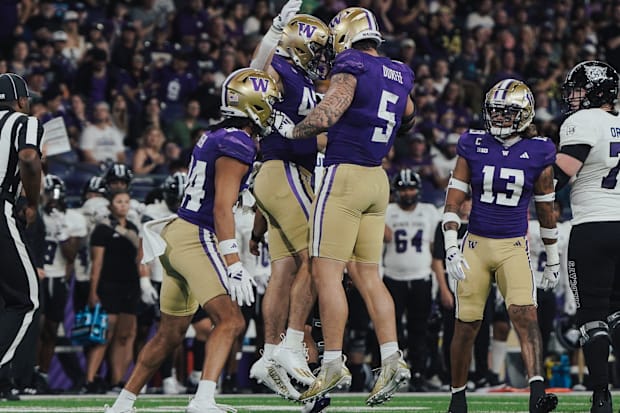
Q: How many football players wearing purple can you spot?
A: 4